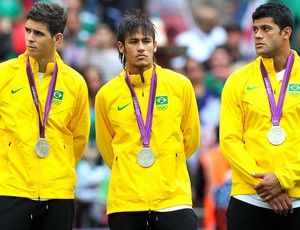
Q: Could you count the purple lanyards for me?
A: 3